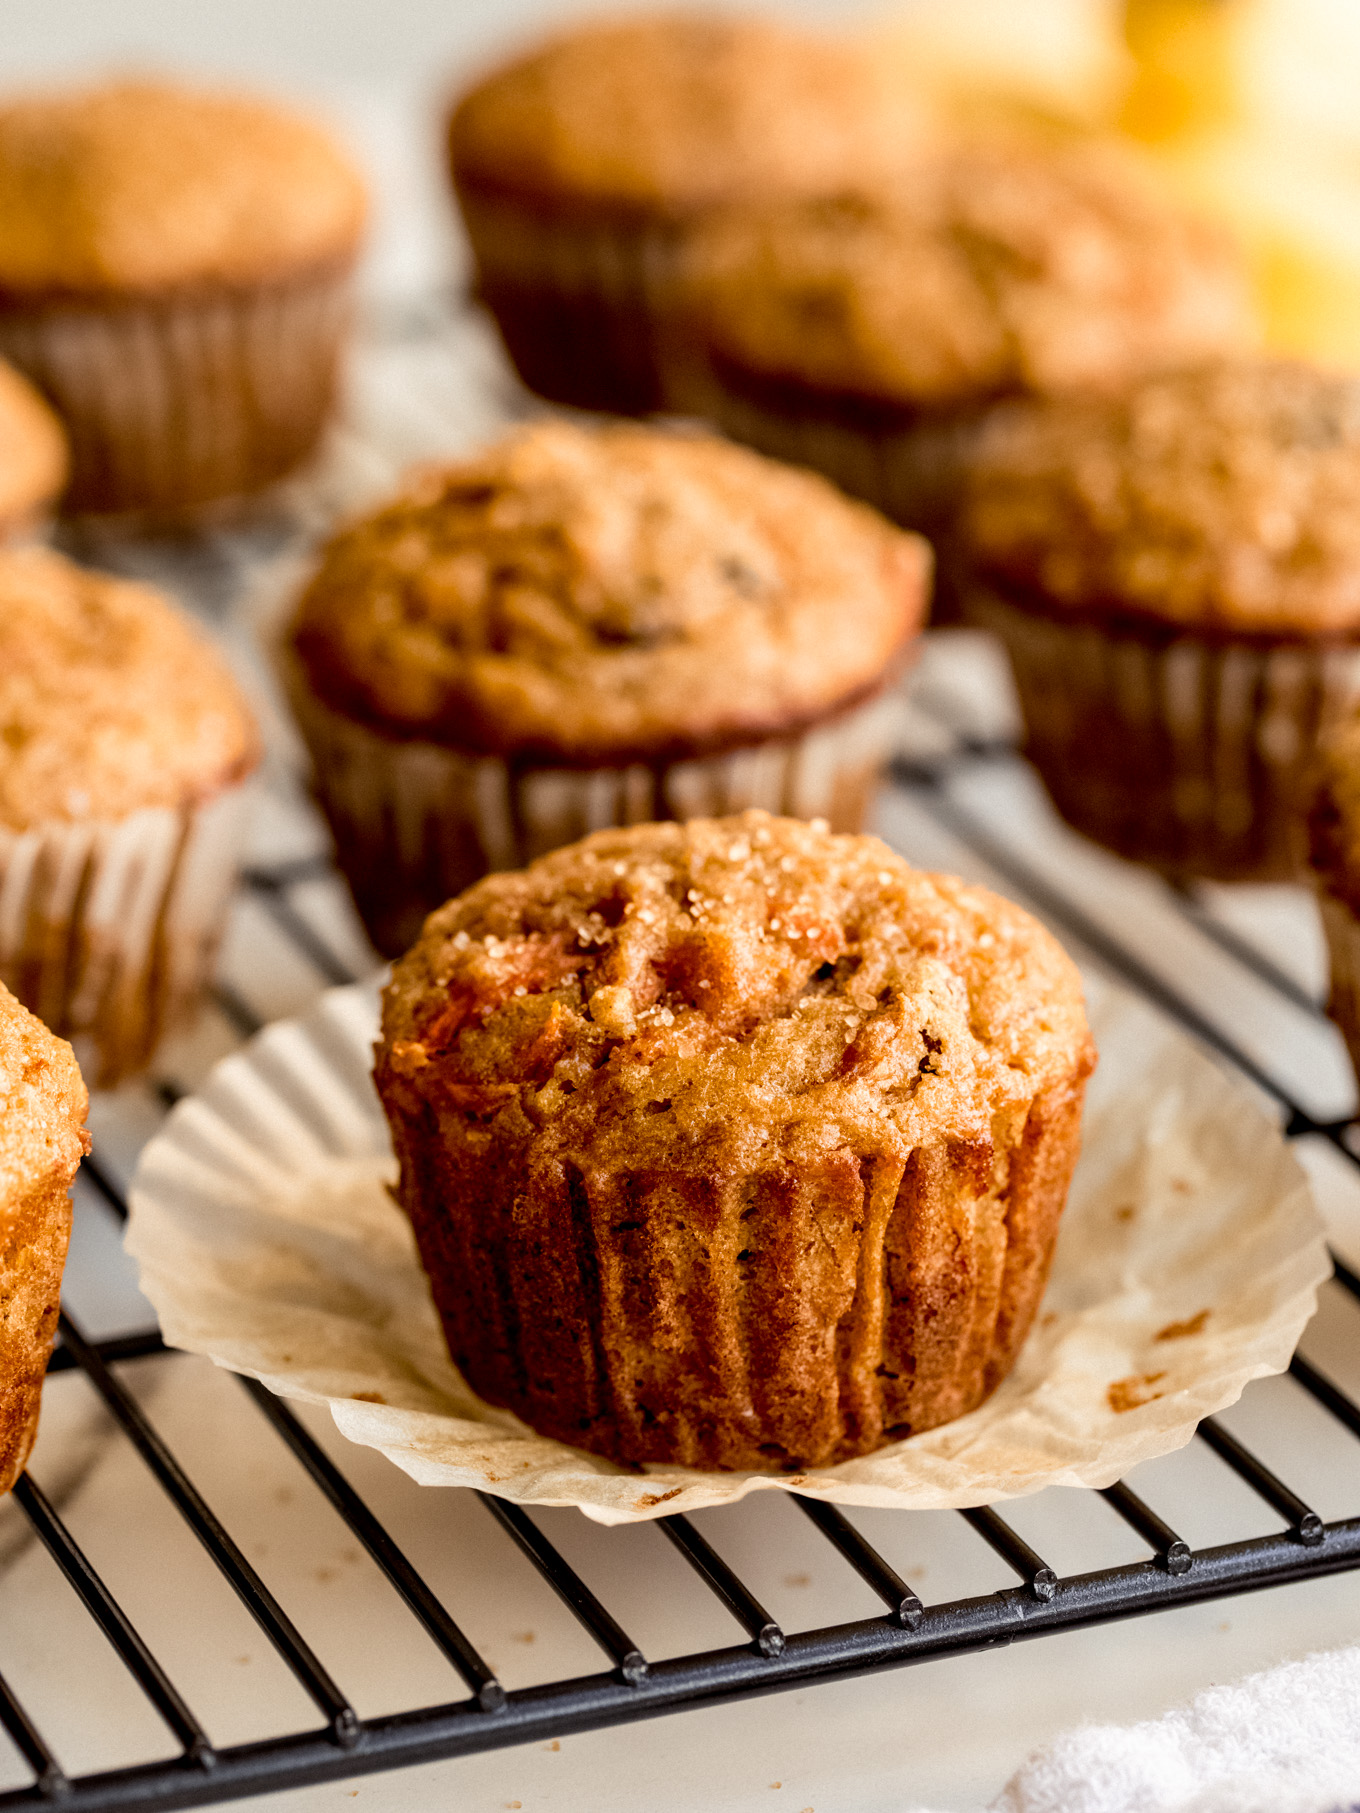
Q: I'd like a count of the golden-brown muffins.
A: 10